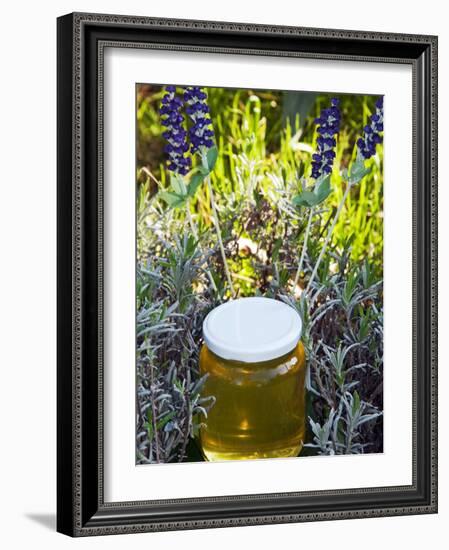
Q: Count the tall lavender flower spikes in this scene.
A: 4